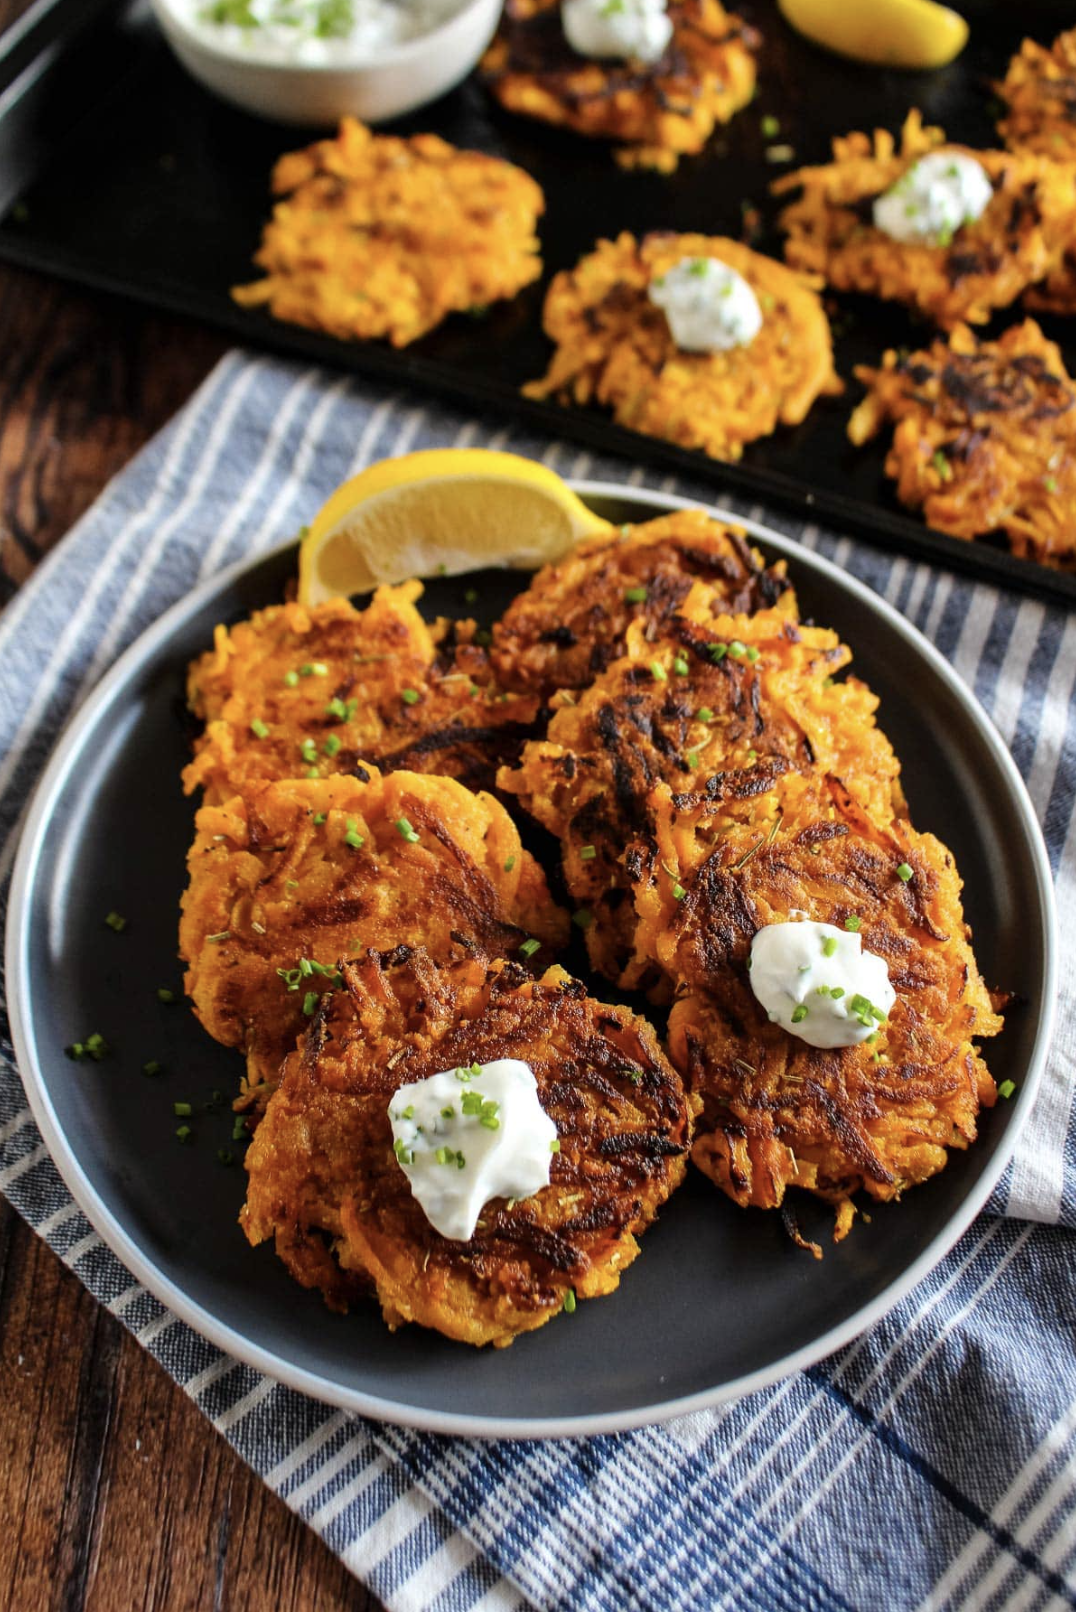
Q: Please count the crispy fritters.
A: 12